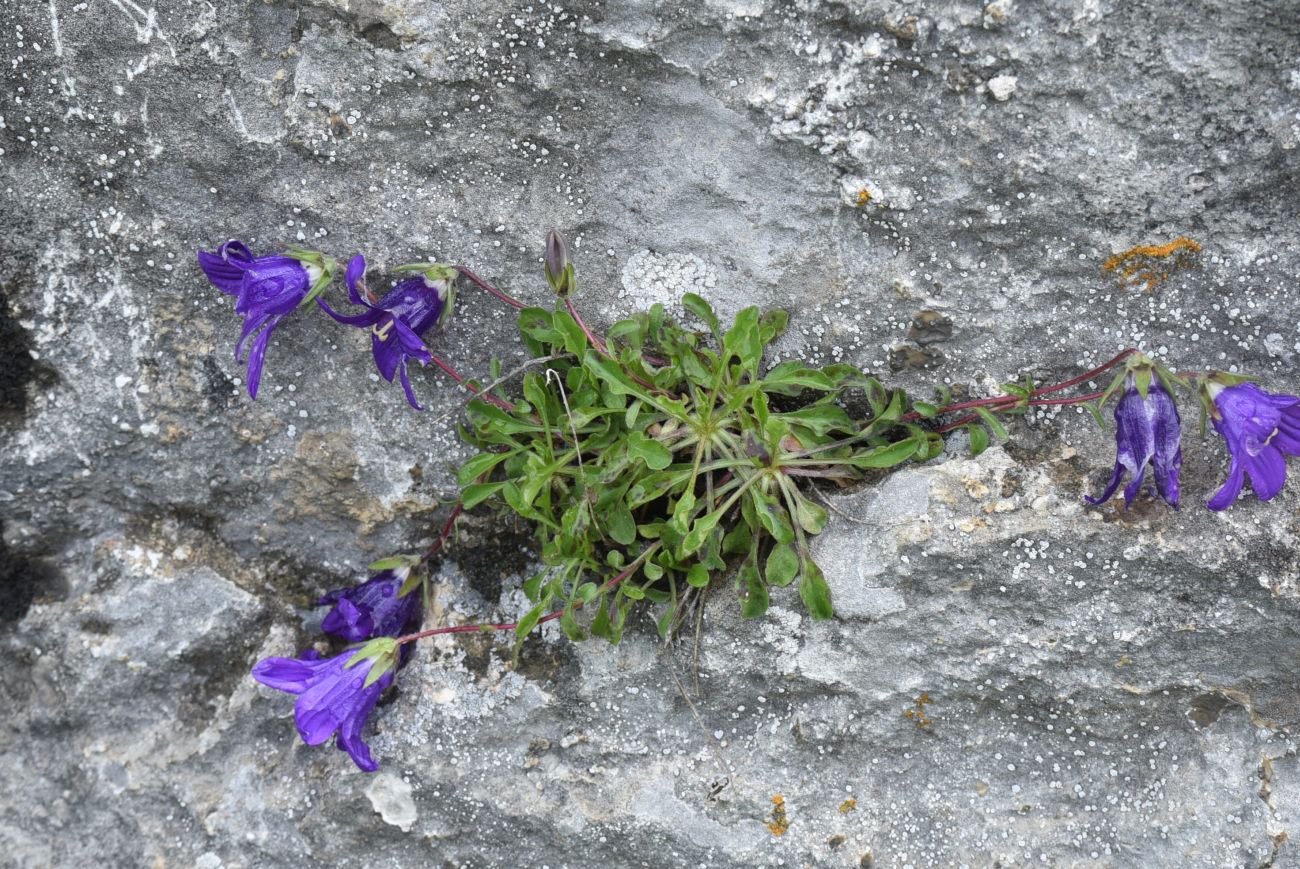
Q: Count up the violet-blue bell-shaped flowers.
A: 6